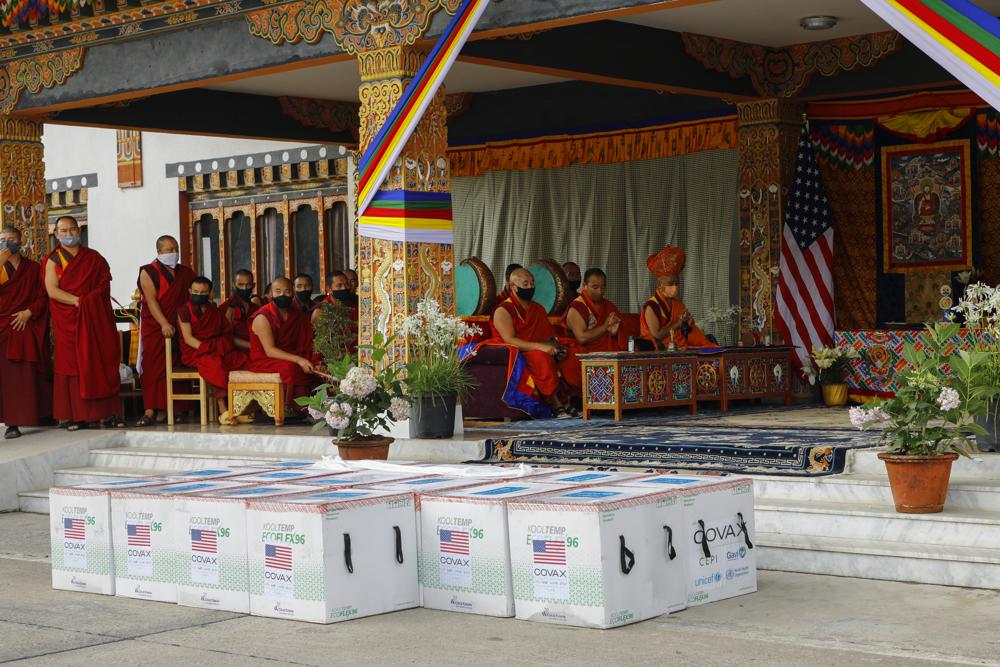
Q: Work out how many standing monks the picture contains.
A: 3